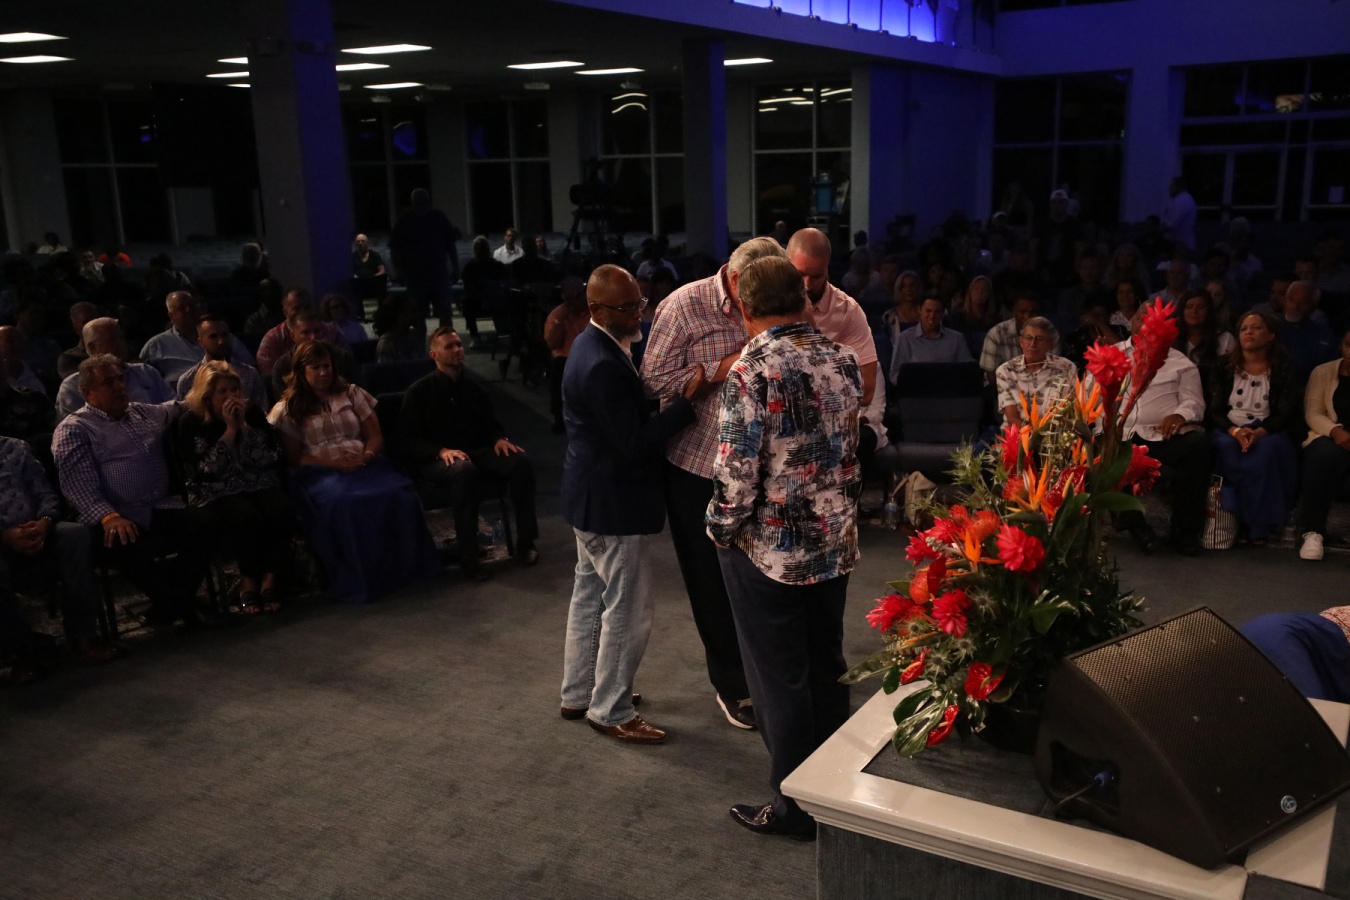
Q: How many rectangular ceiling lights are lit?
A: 11